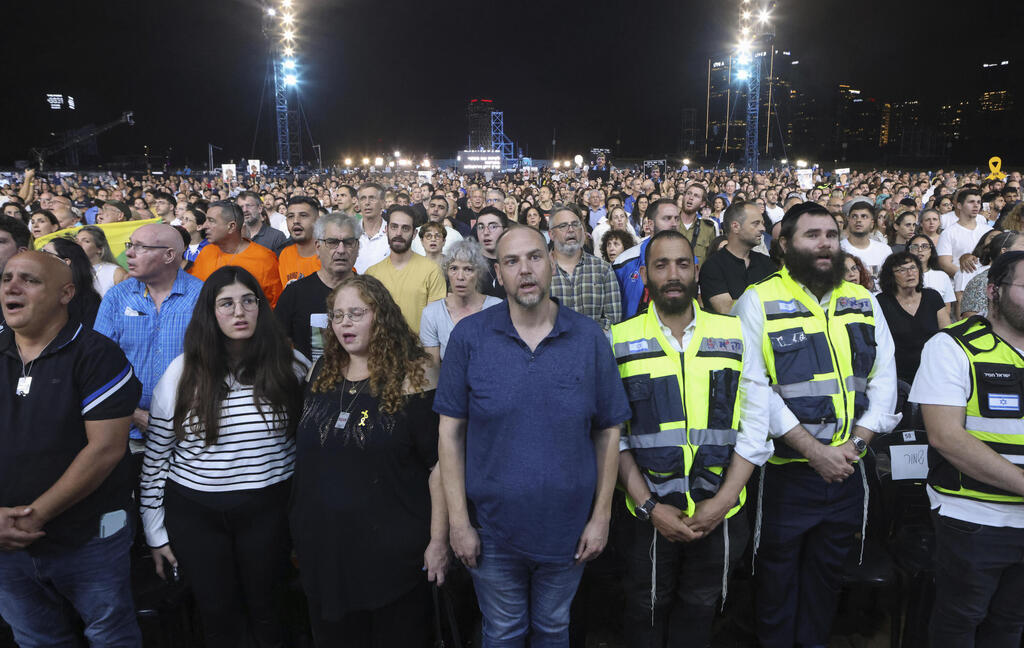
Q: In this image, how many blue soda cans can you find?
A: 0